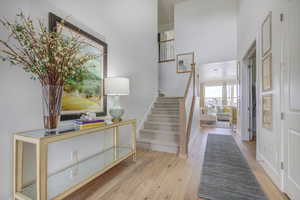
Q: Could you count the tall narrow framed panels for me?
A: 3